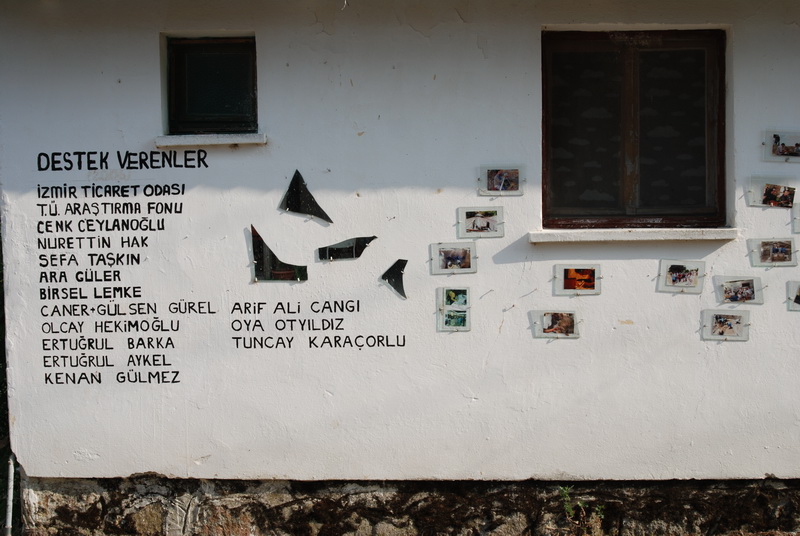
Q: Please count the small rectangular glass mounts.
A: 14